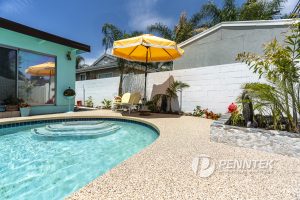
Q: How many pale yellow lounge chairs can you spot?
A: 2